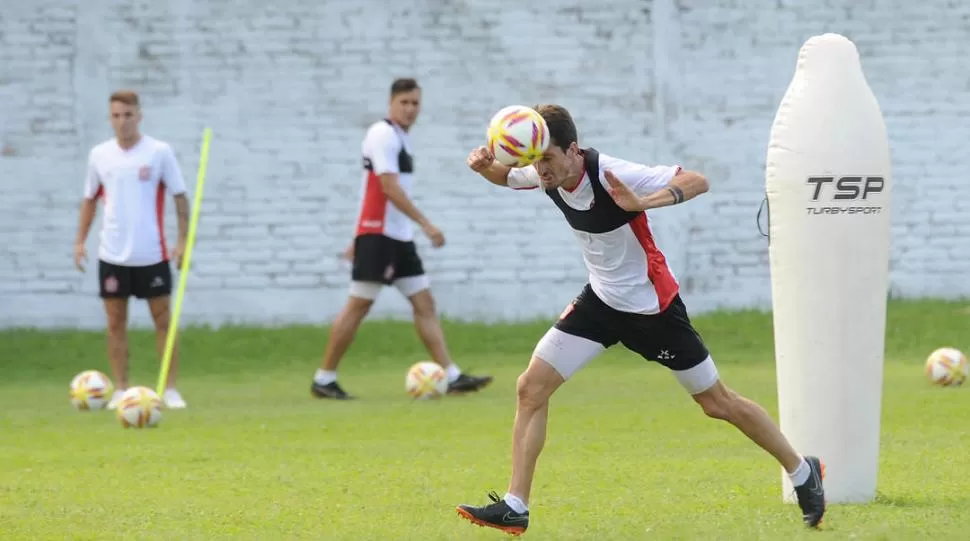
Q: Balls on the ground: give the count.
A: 4